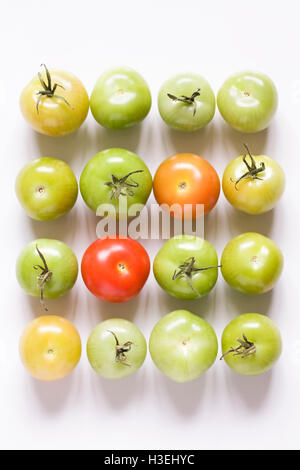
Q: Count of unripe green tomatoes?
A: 11